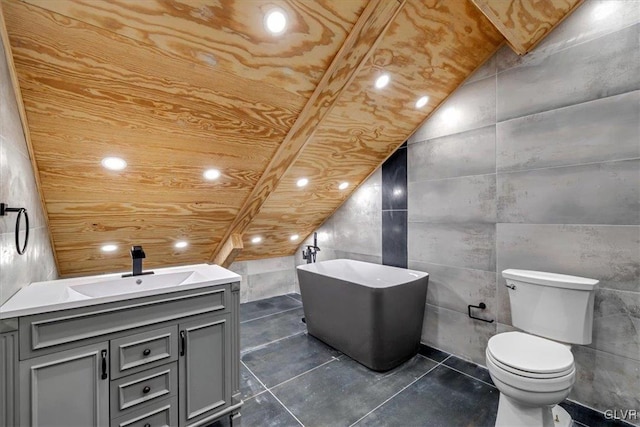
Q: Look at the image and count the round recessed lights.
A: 11